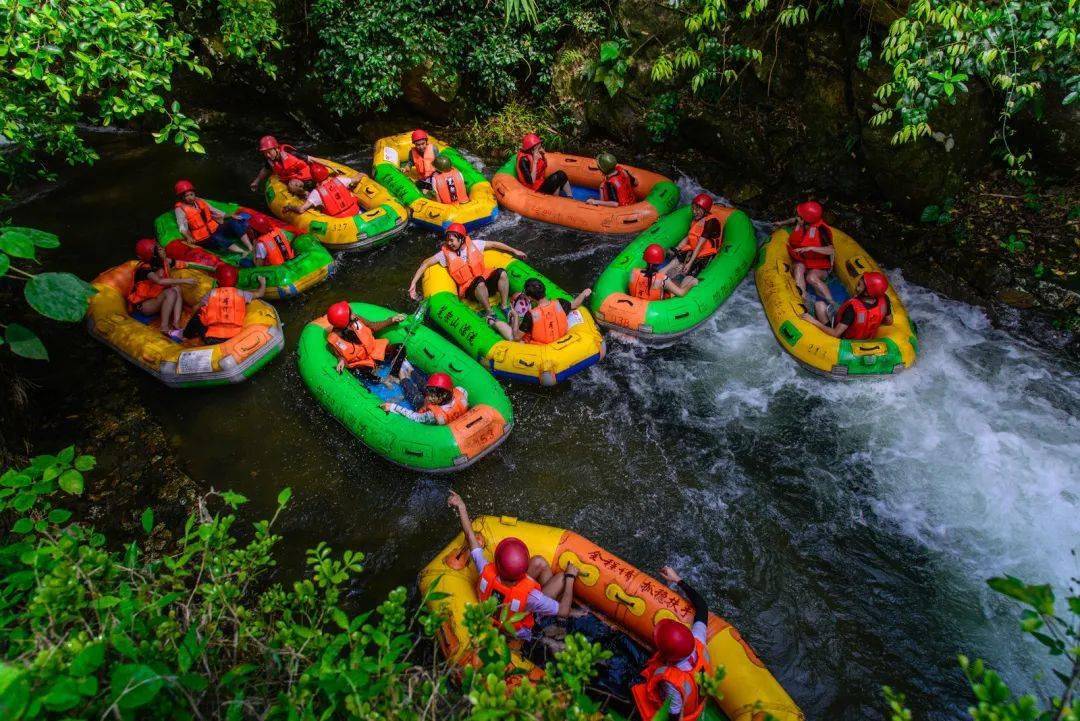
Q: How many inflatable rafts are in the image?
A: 10